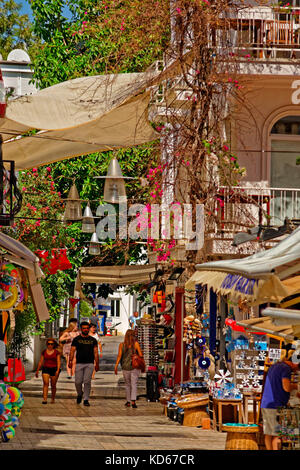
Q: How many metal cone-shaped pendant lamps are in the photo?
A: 4